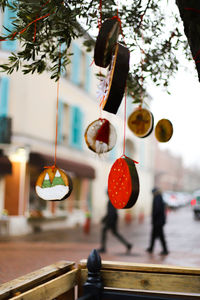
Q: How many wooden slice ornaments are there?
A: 7